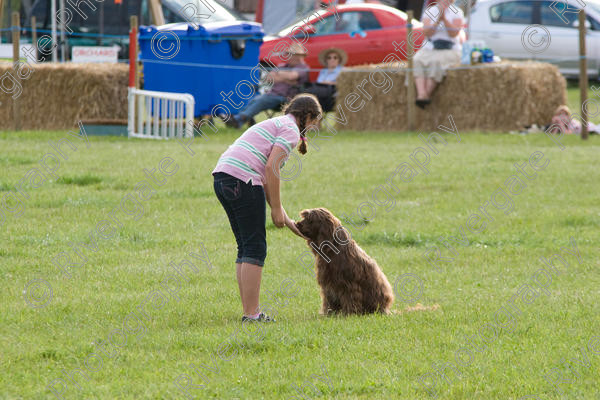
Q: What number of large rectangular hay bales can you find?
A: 2